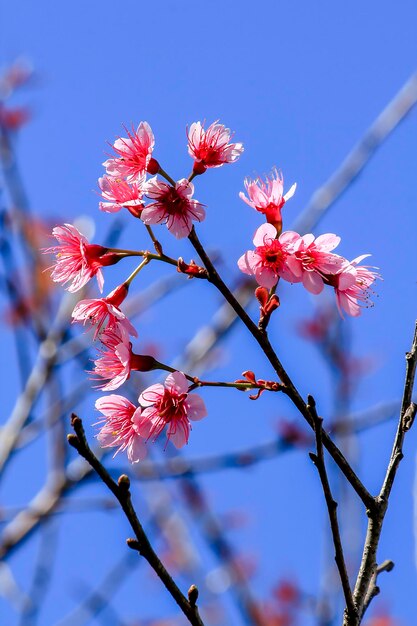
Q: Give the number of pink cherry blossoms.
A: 13